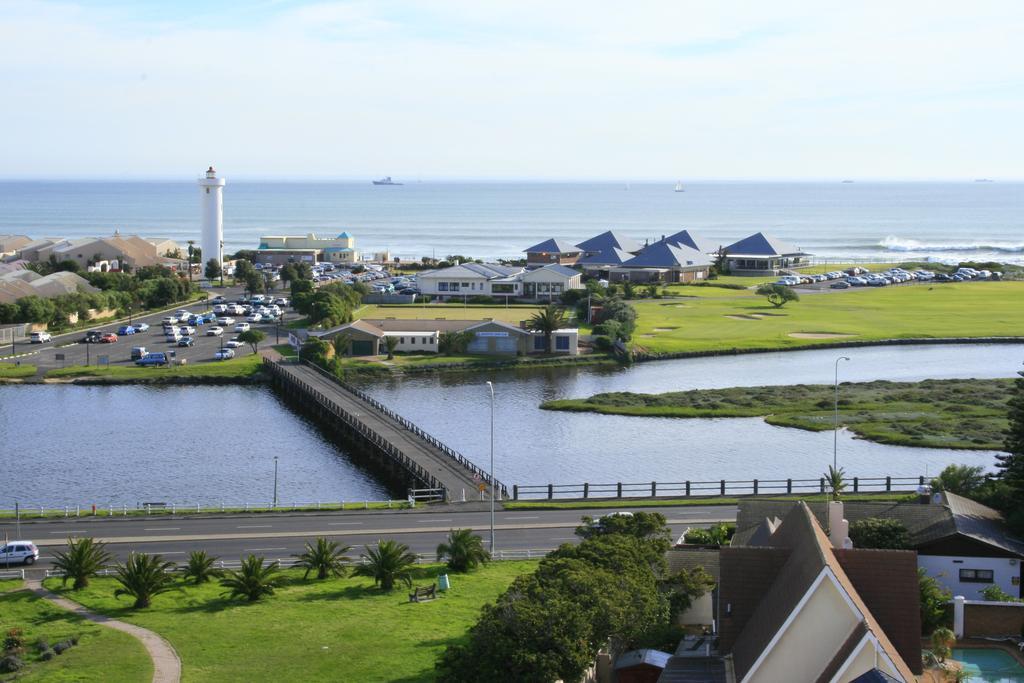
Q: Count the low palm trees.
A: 7